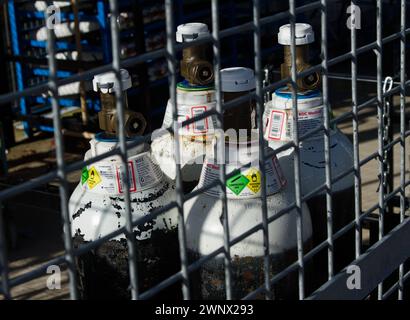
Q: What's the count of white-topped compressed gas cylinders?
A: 4